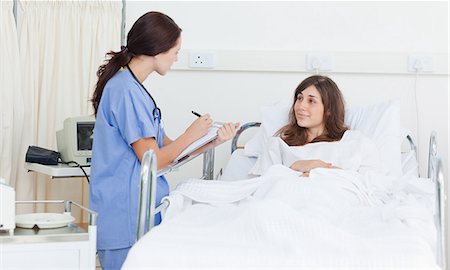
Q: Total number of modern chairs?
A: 0